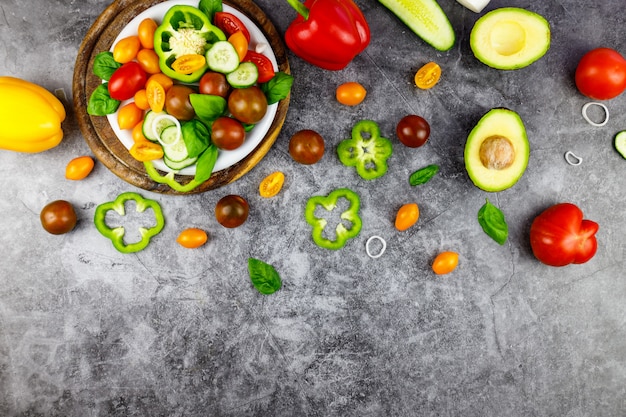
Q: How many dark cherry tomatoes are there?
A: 8